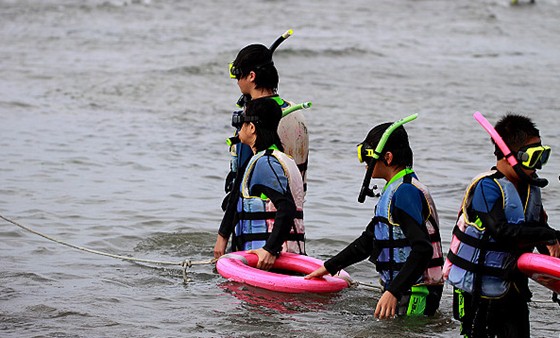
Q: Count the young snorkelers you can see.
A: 4